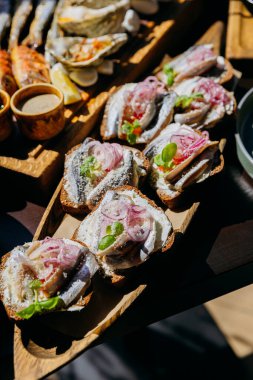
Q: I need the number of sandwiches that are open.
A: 7